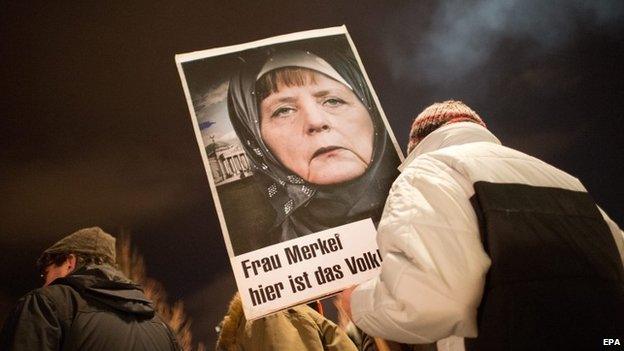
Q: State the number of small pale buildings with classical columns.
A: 1